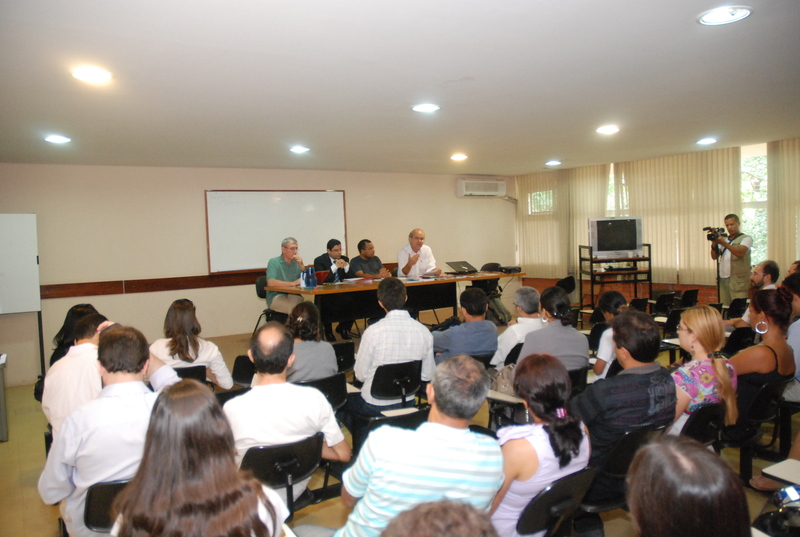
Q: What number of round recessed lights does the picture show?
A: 9